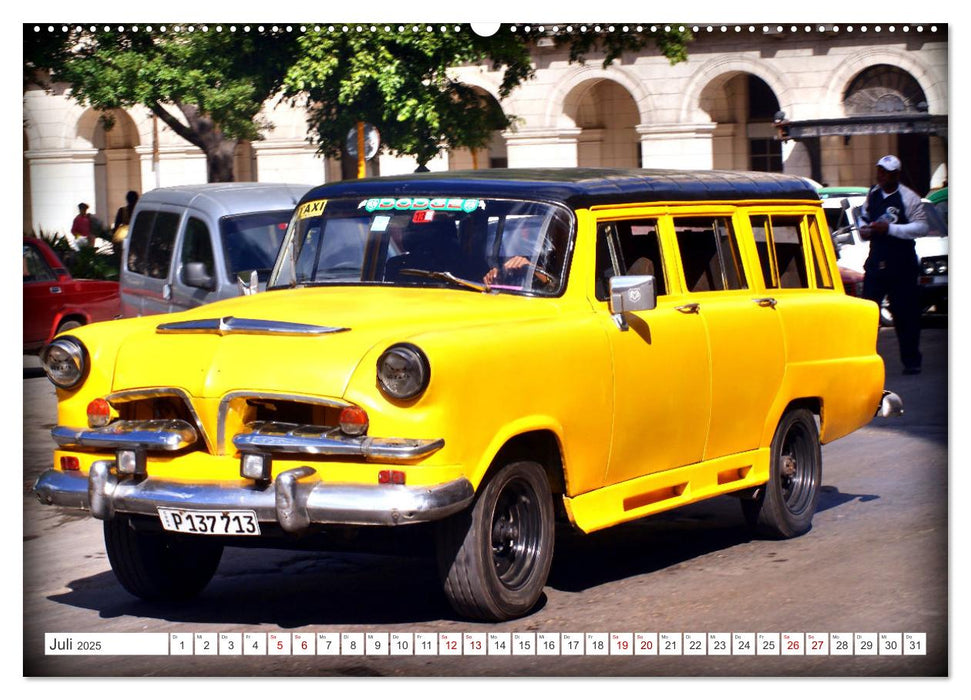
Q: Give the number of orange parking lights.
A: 2